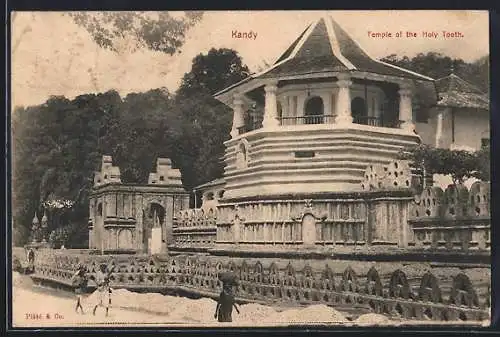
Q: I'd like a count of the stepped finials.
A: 2